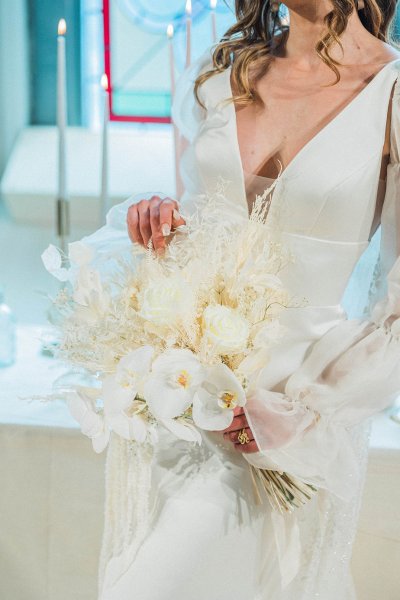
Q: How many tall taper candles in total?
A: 5